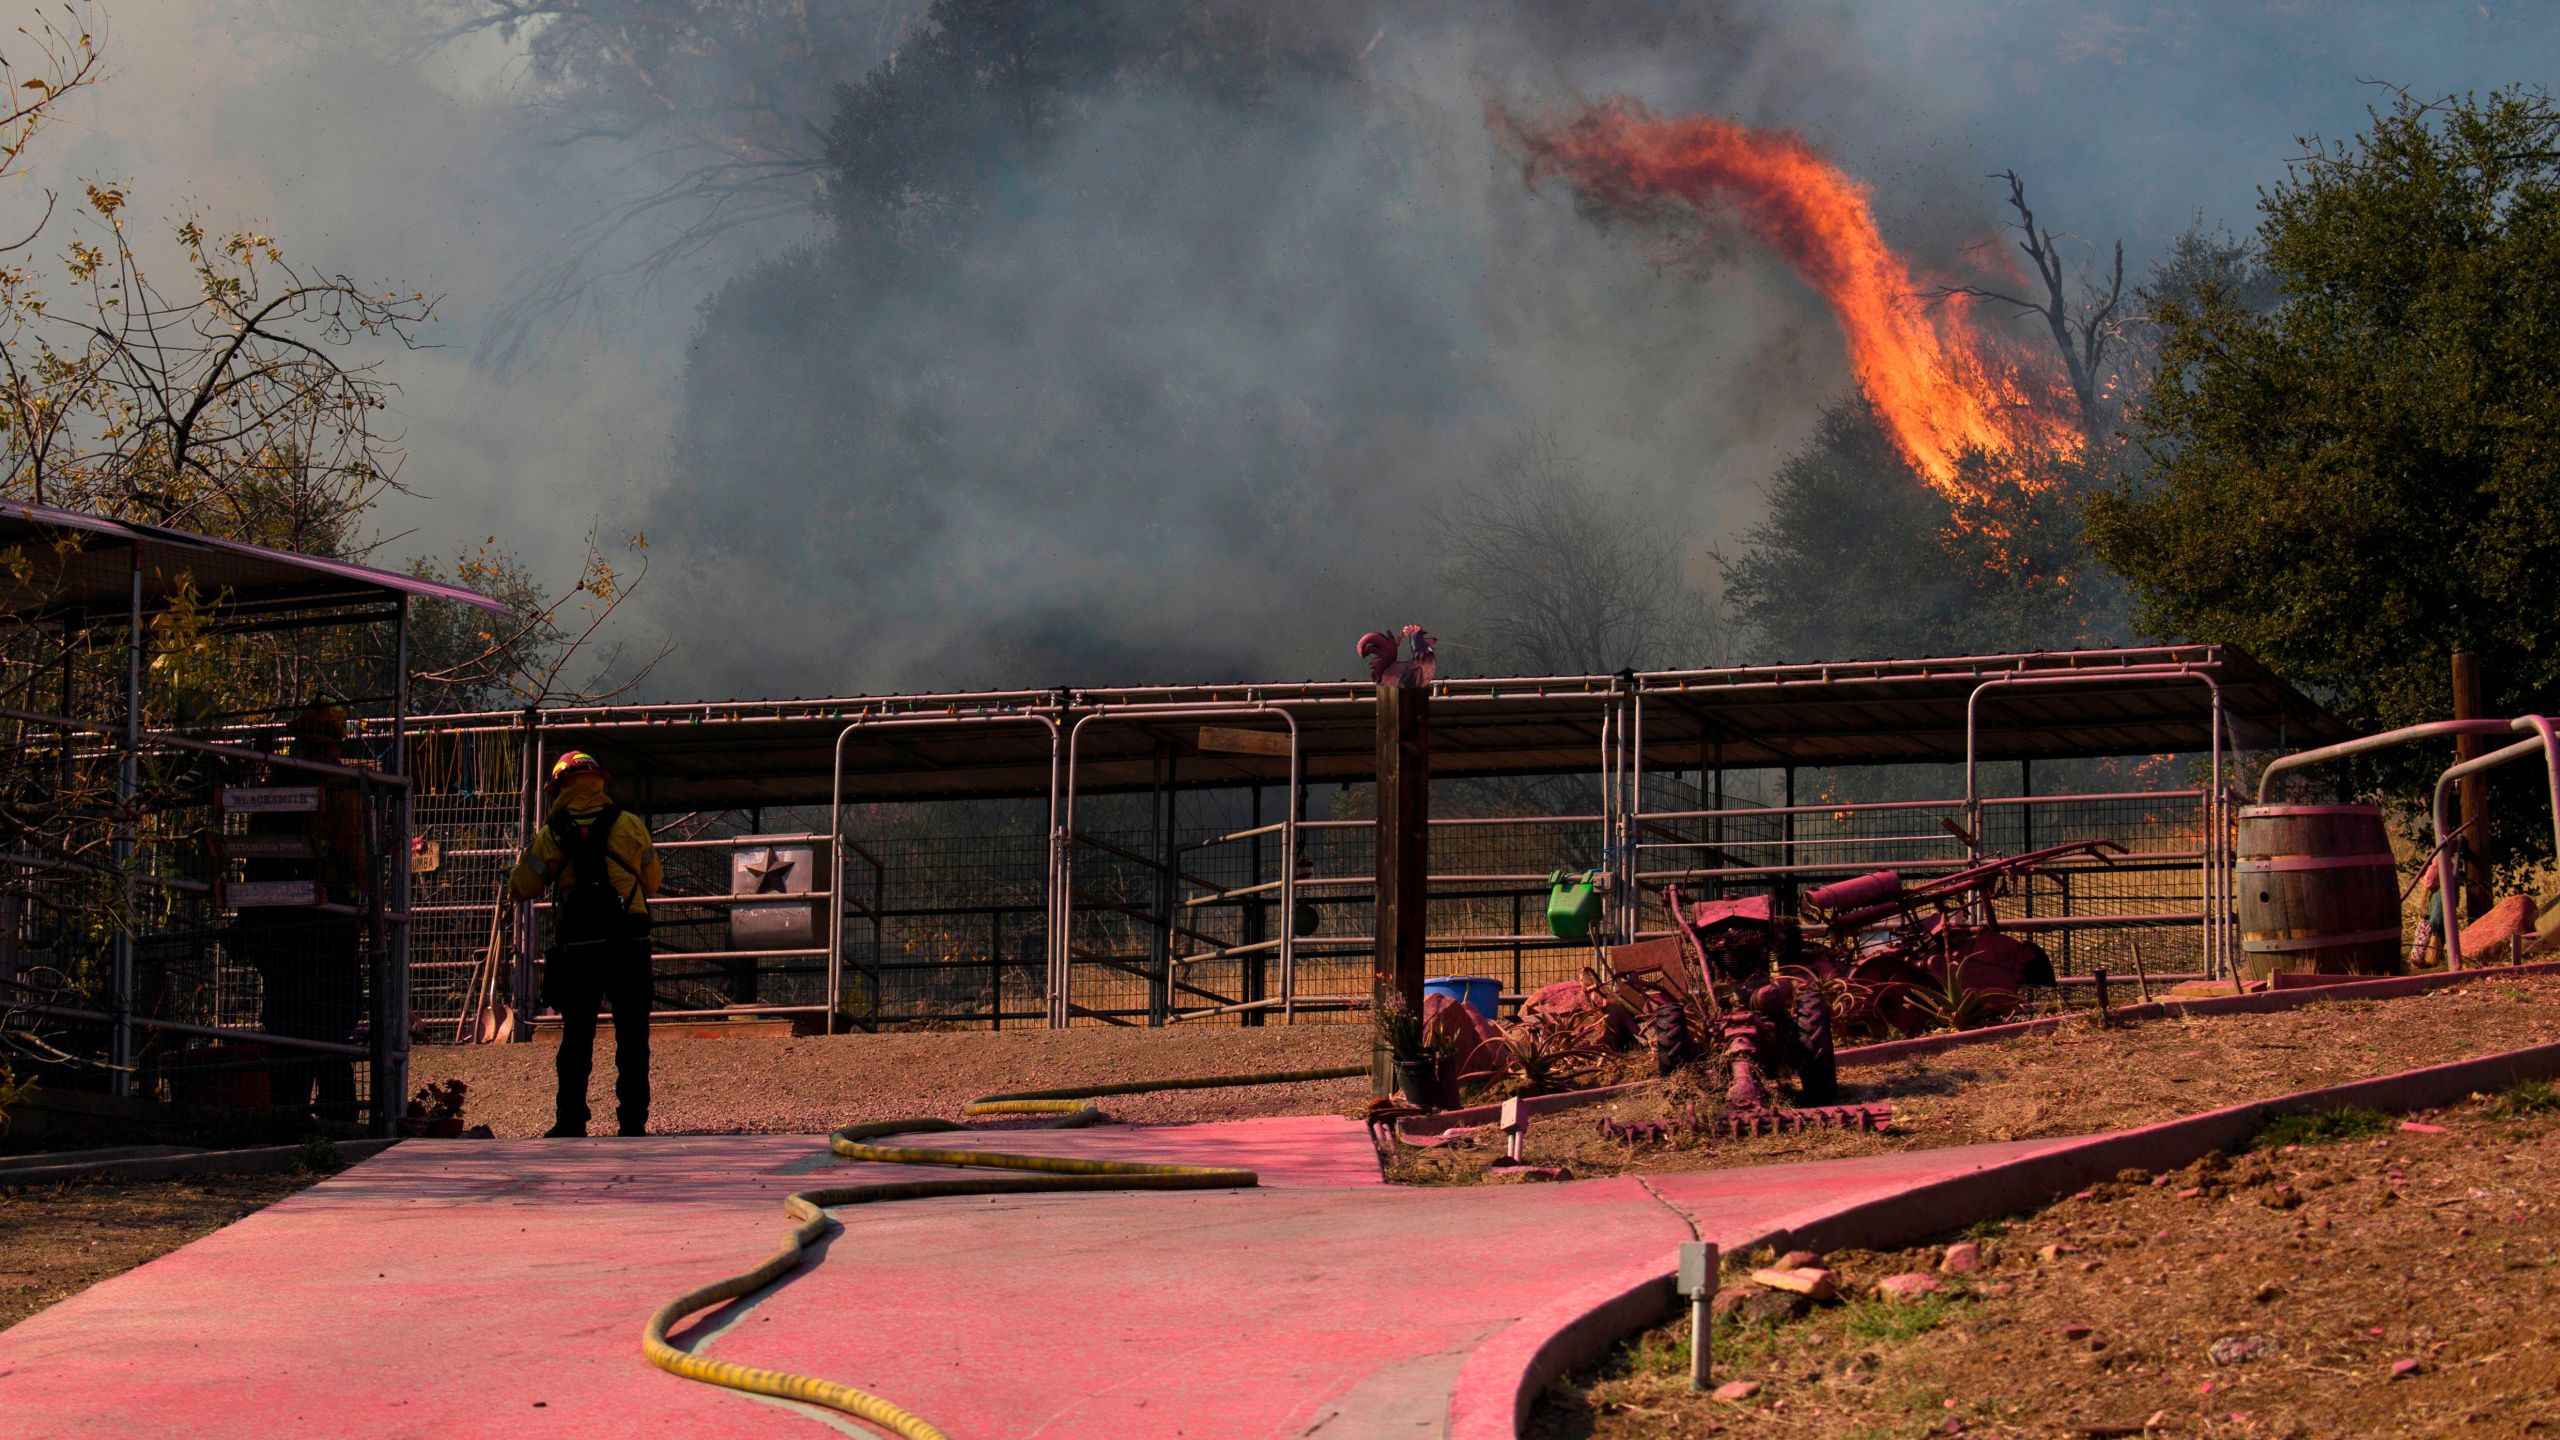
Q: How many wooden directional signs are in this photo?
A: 3